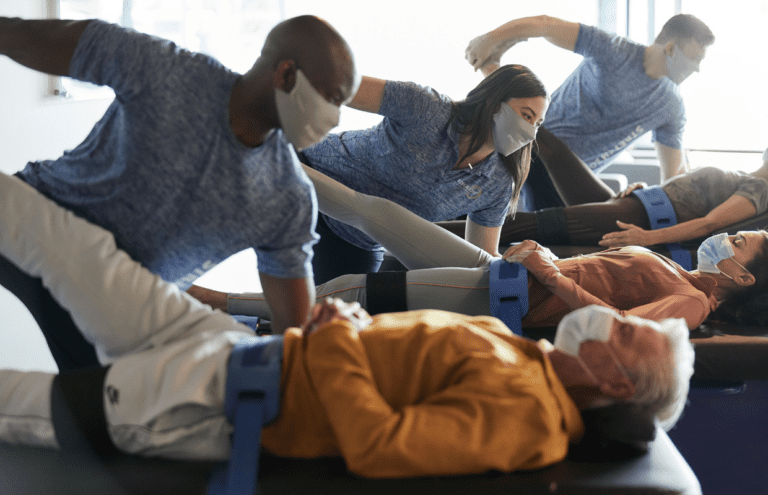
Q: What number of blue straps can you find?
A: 3